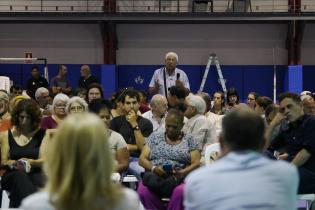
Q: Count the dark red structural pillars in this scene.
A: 2